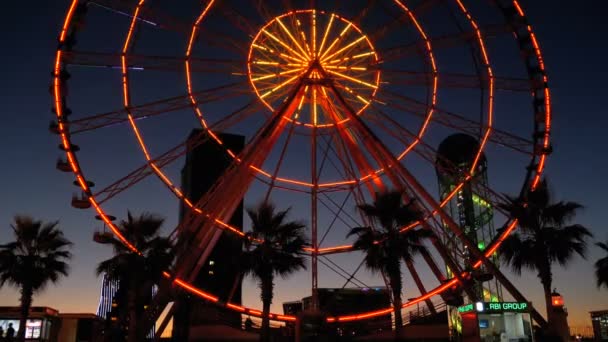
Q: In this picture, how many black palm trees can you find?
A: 6